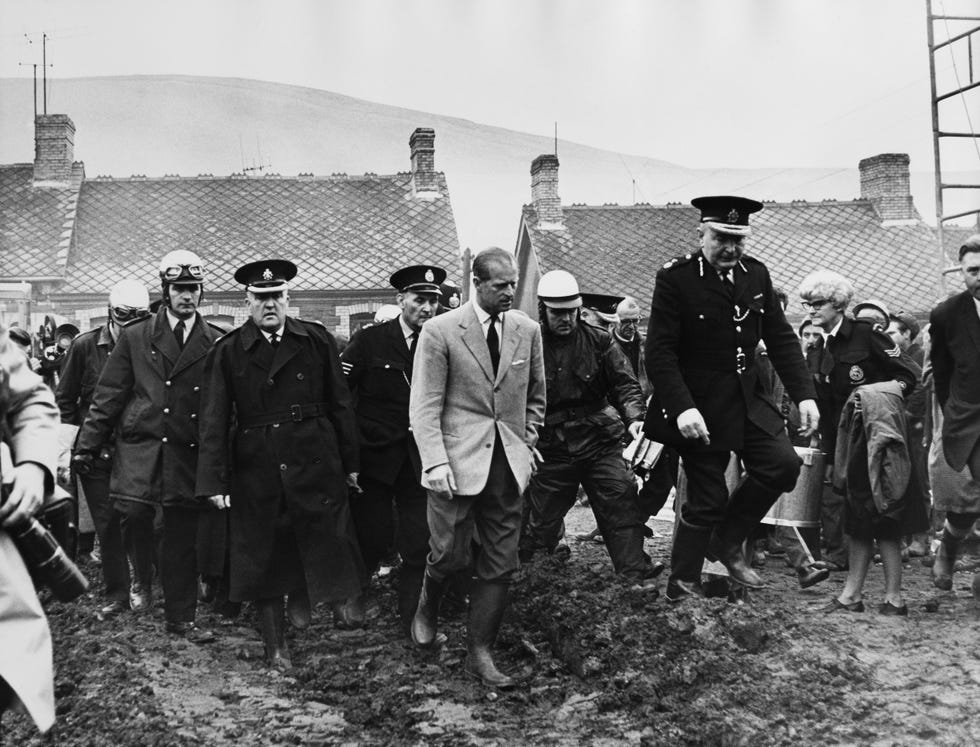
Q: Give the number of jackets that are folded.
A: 1